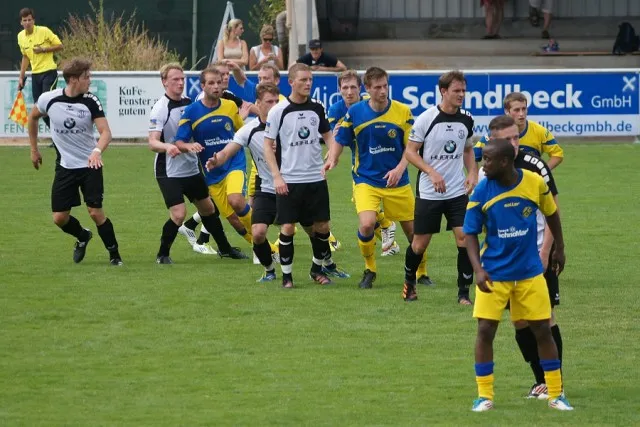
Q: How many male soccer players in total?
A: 13